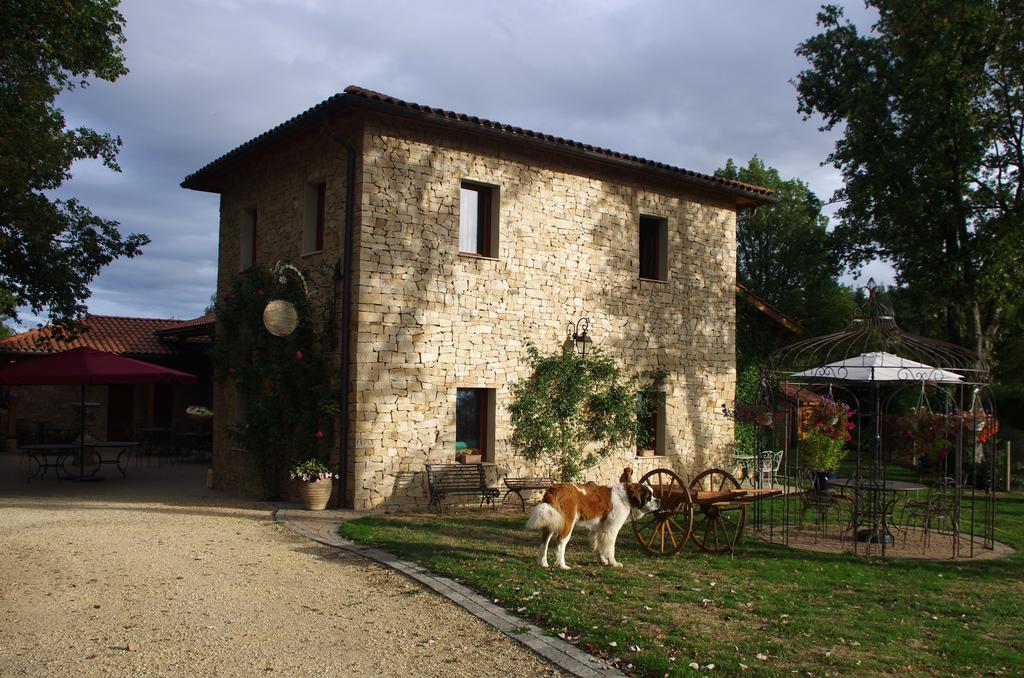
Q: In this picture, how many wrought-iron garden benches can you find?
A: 2